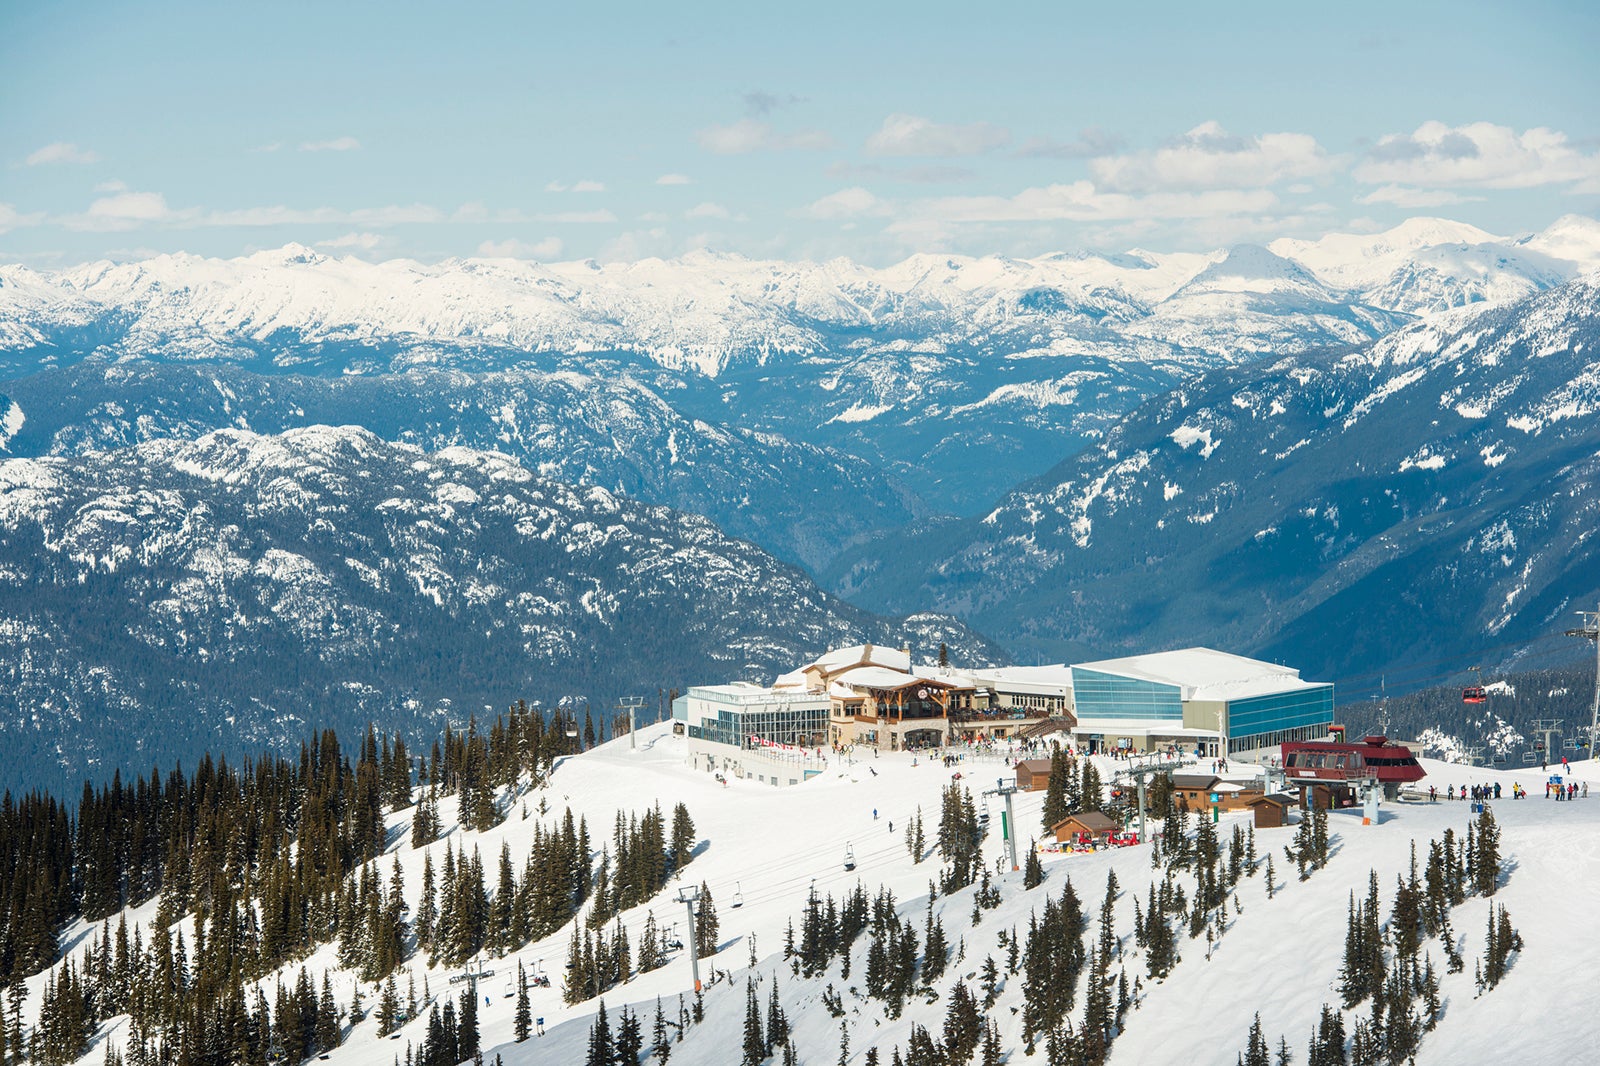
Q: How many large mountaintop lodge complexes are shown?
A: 1